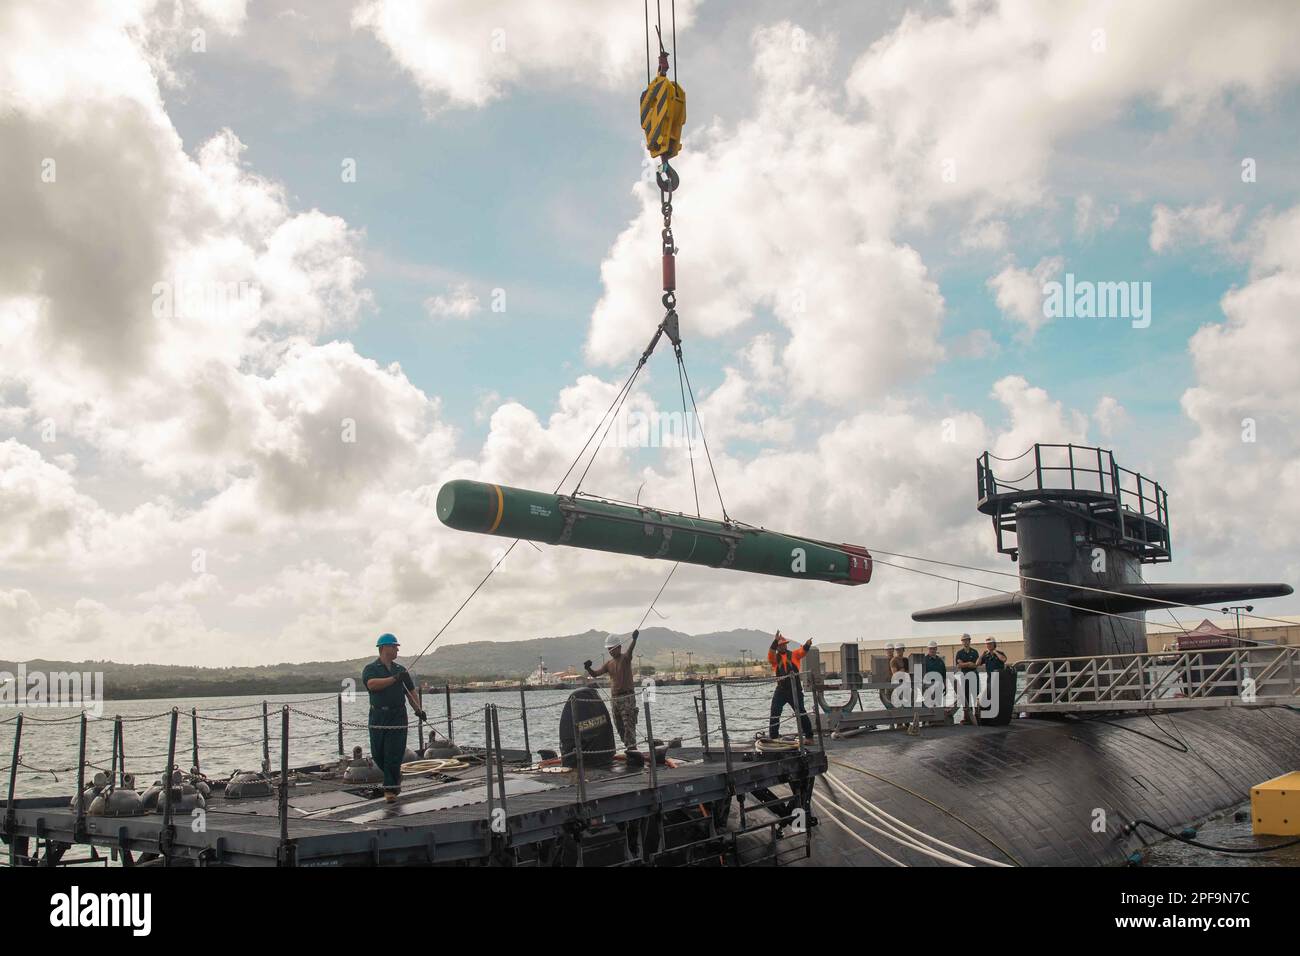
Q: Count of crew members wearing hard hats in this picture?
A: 8